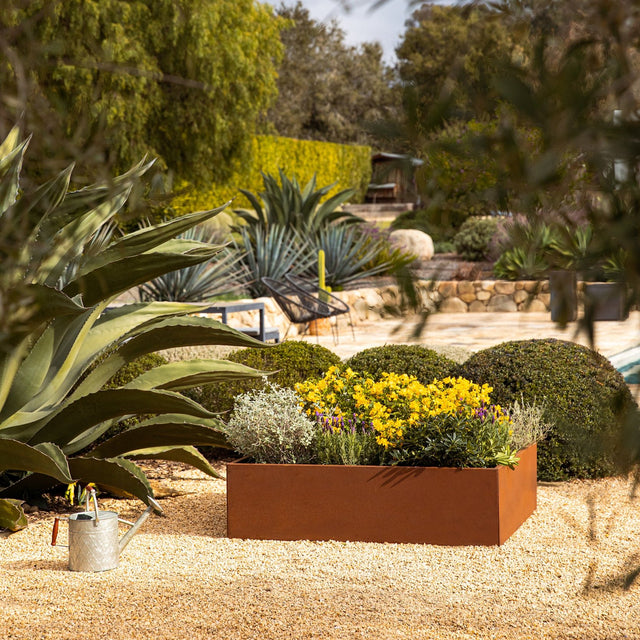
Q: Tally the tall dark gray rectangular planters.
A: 2